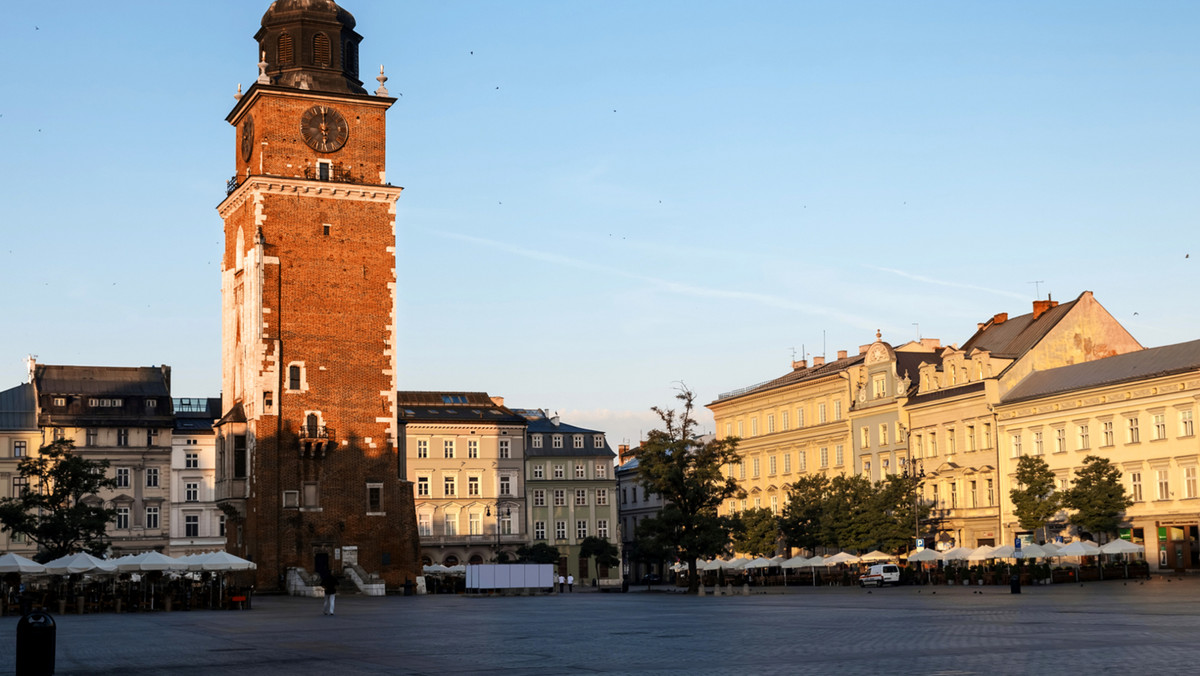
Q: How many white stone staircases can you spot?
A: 2